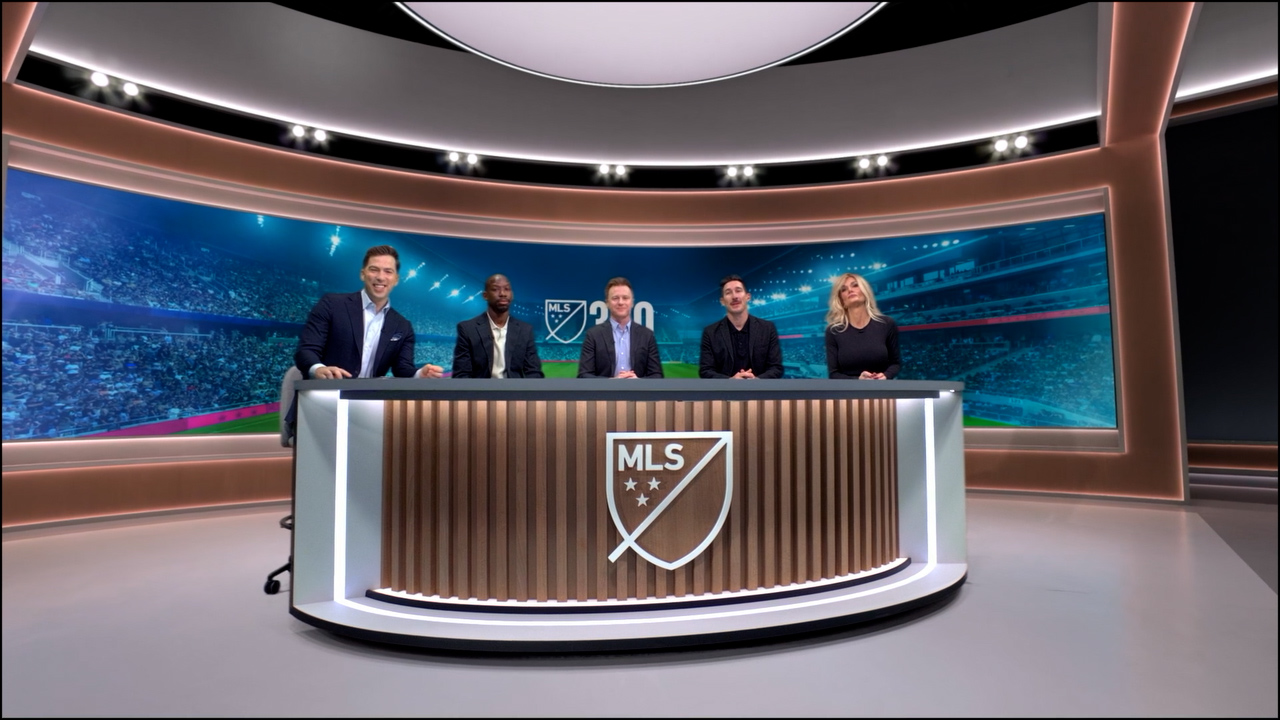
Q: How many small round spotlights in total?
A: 14